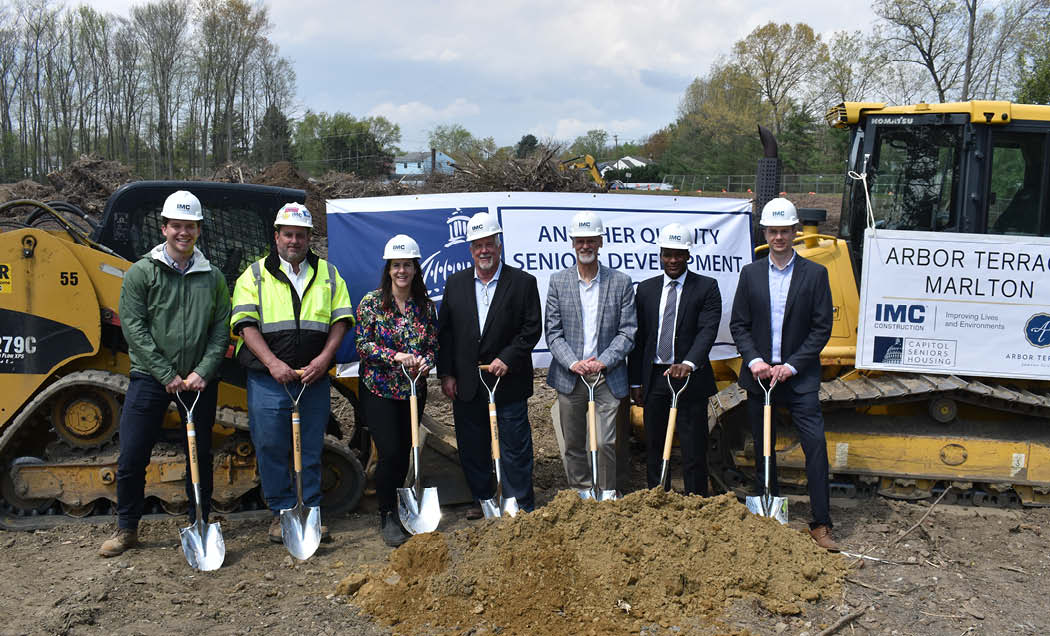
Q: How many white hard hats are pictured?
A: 7